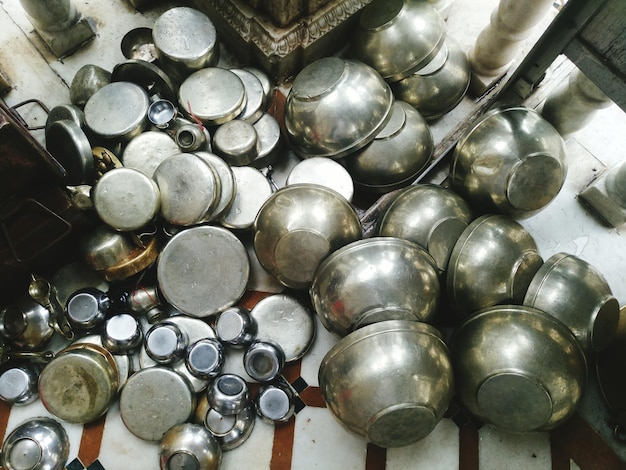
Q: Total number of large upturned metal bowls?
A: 12